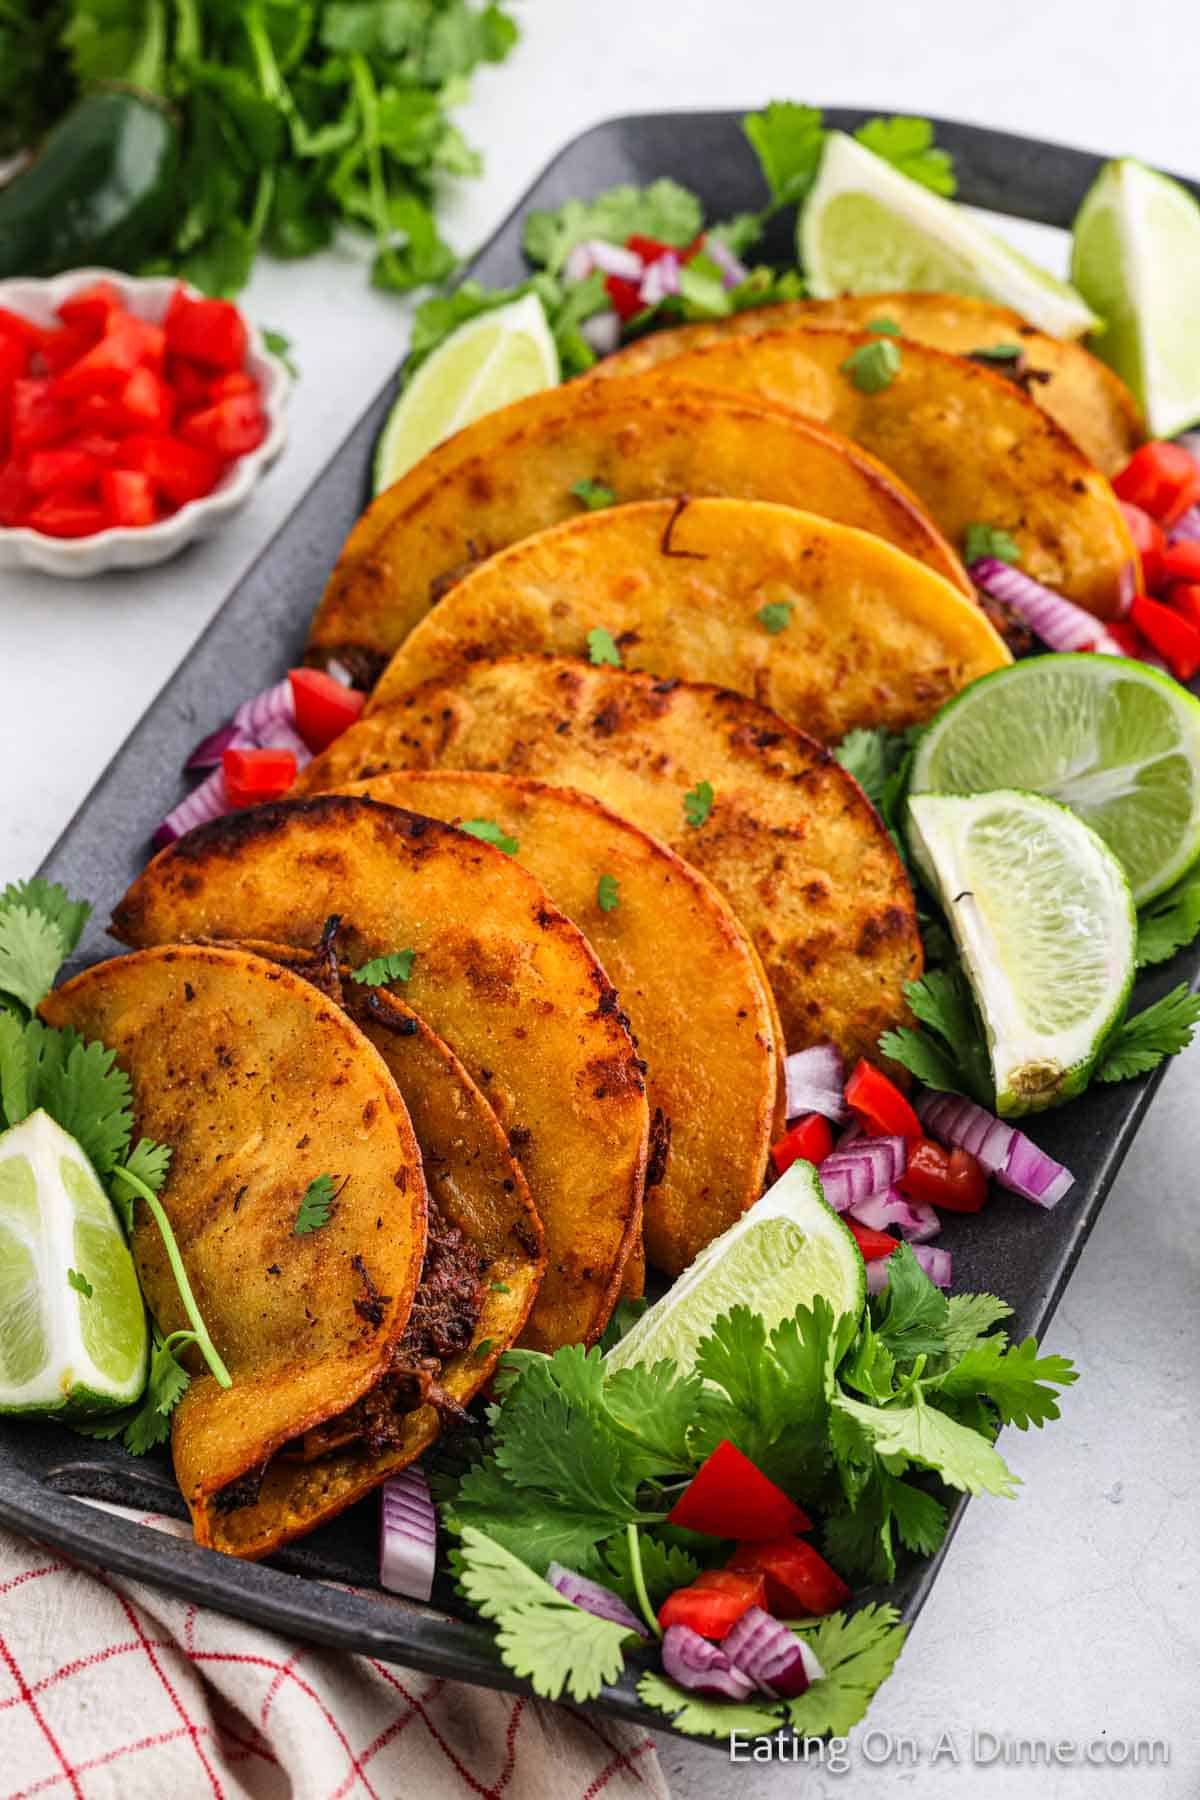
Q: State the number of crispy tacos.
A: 8